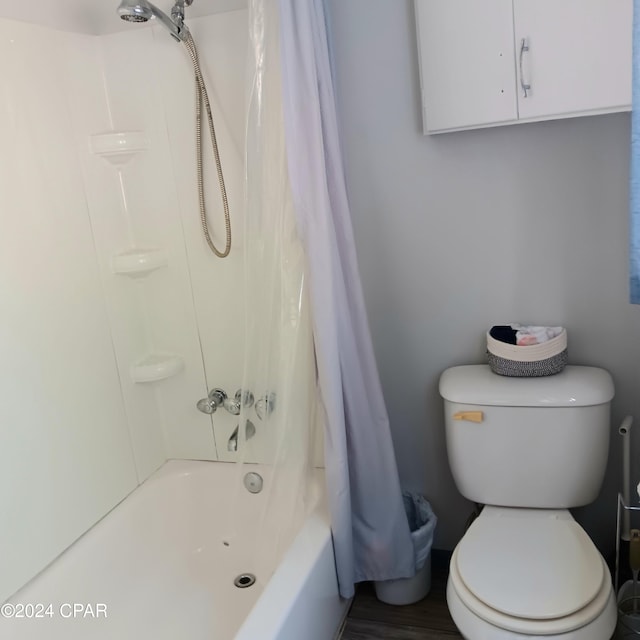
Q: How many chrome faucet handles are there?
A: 3